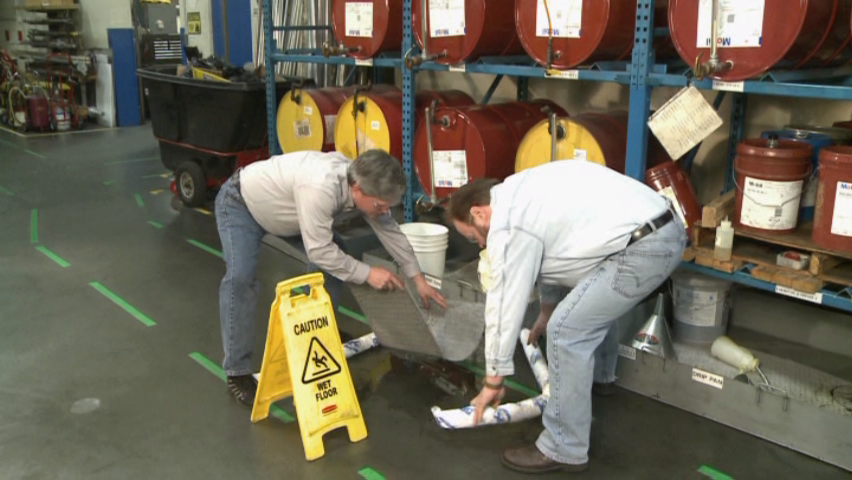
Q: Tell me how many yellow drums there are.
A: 3